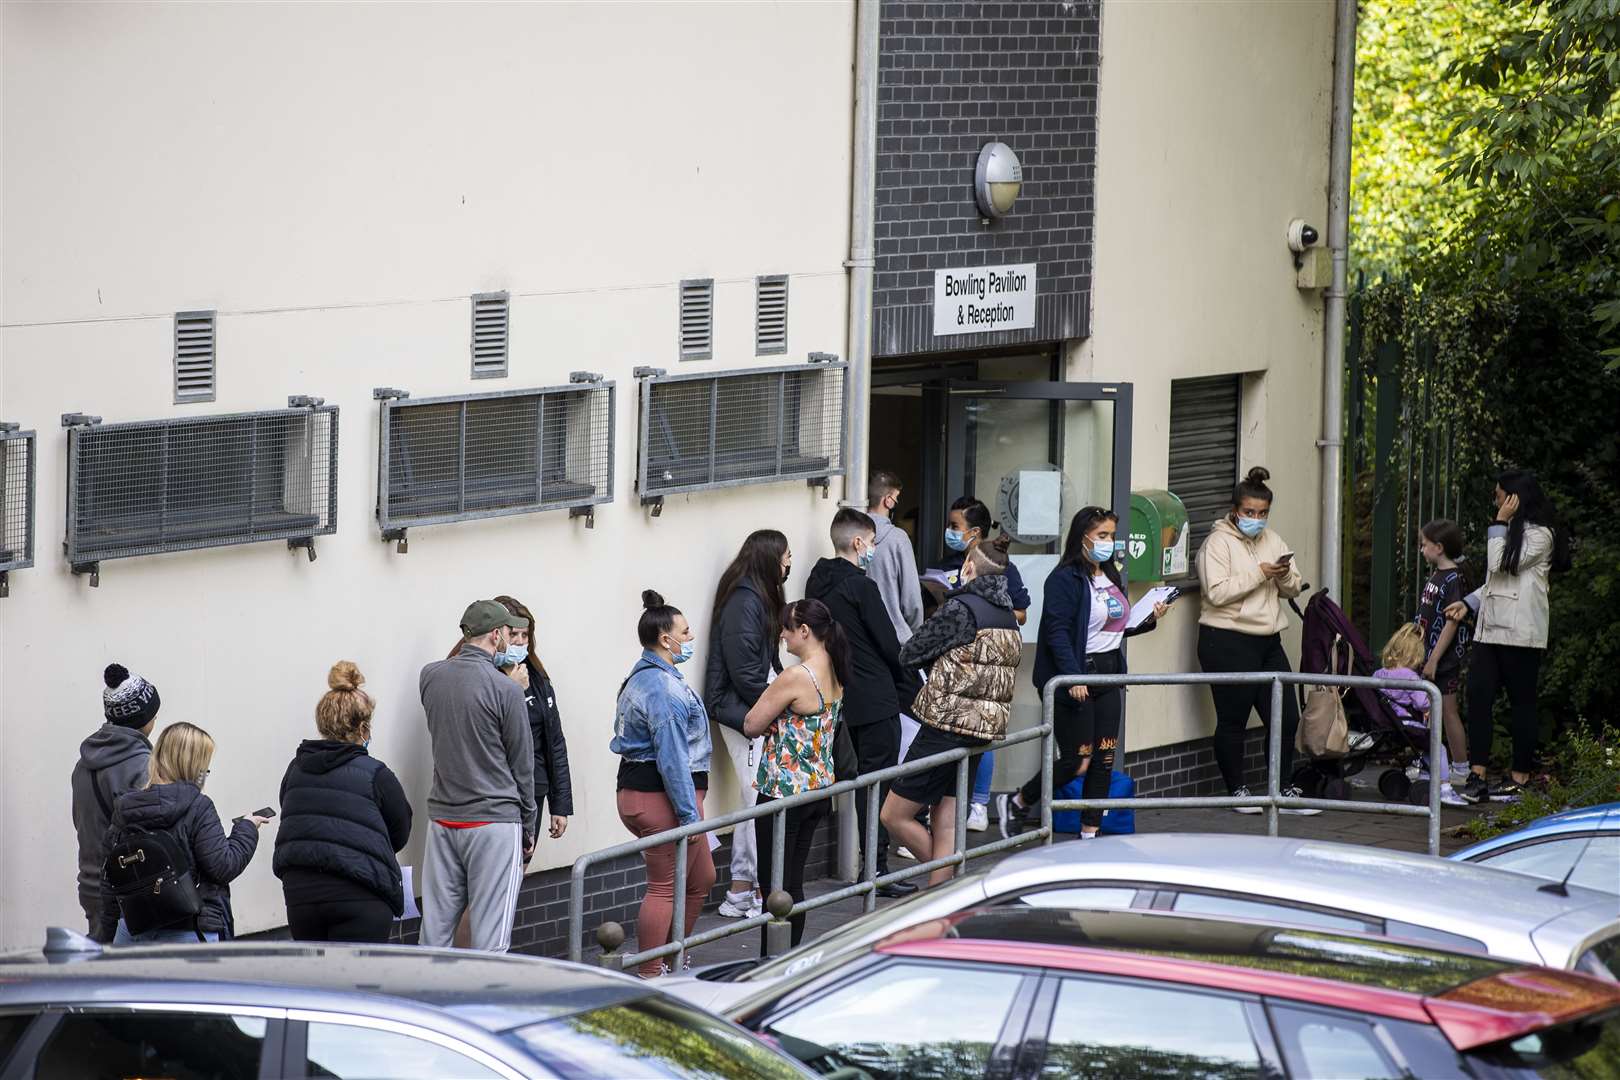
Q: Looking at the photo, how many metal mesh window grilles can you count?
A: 4